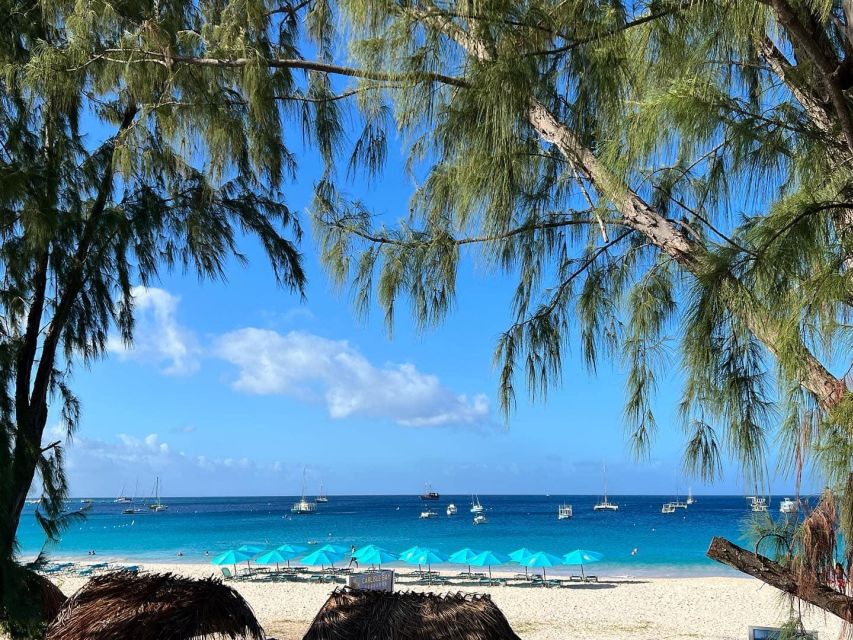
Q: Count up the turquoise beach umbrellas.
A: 15